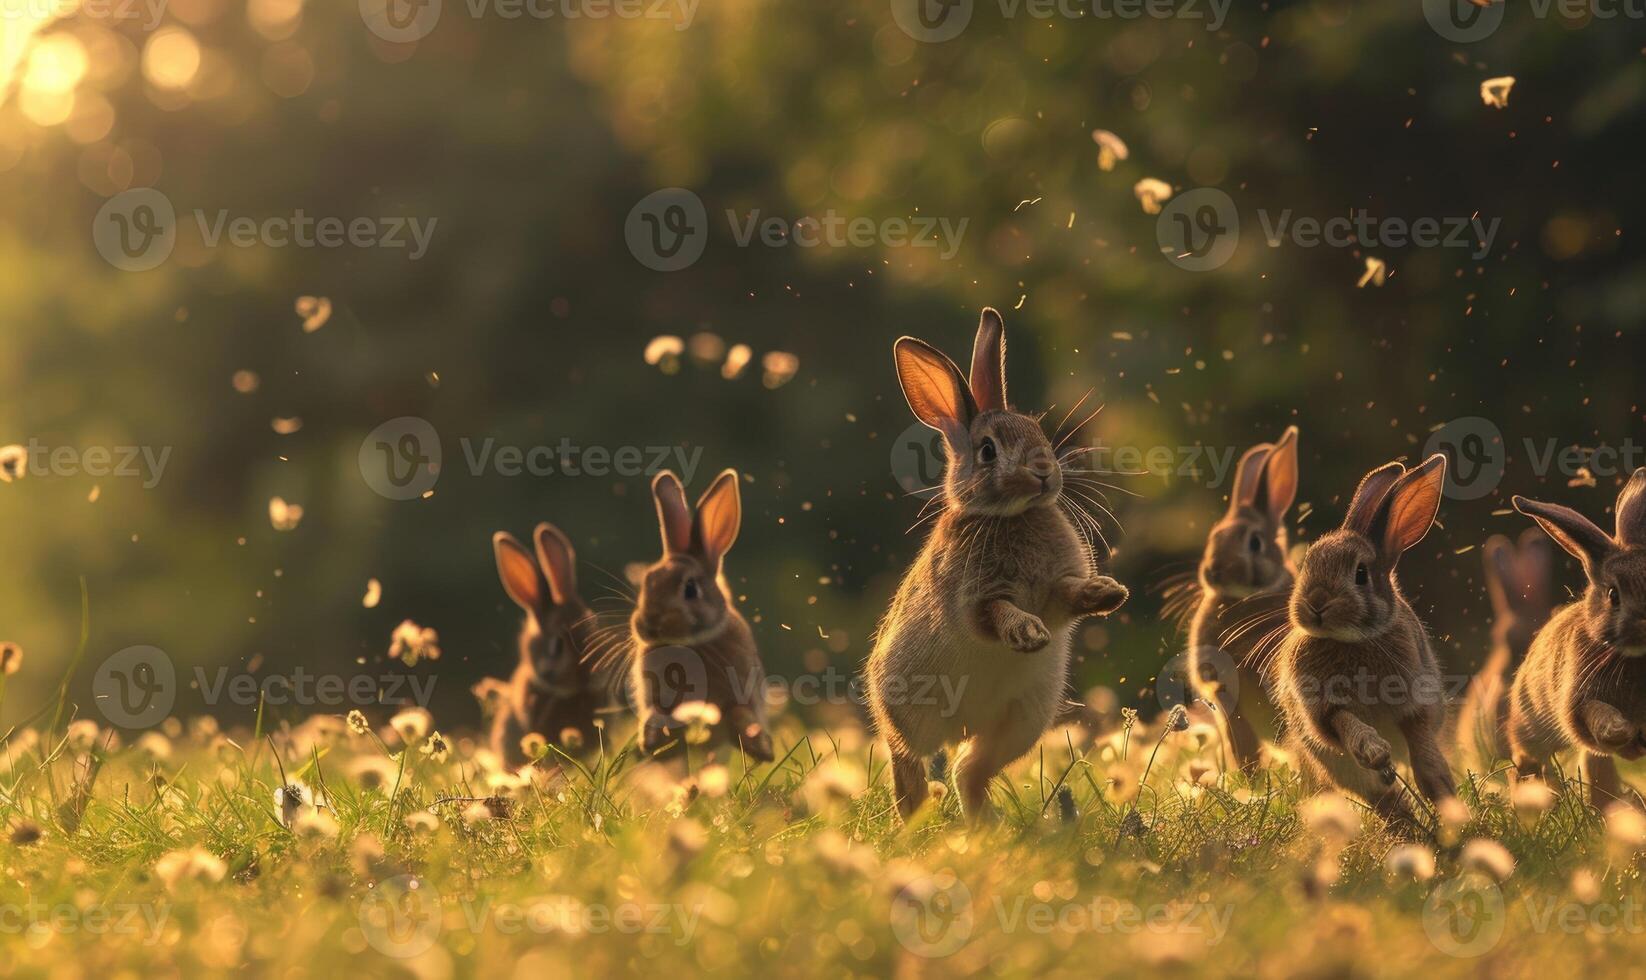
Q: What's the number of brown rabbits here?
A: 7